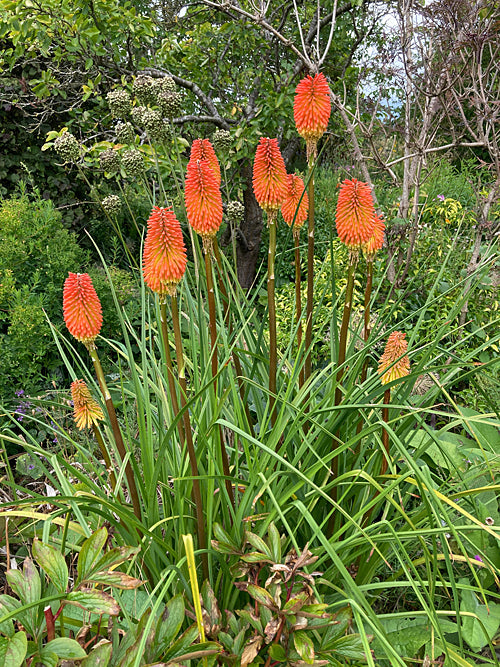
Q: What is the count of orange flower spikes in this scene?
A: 11